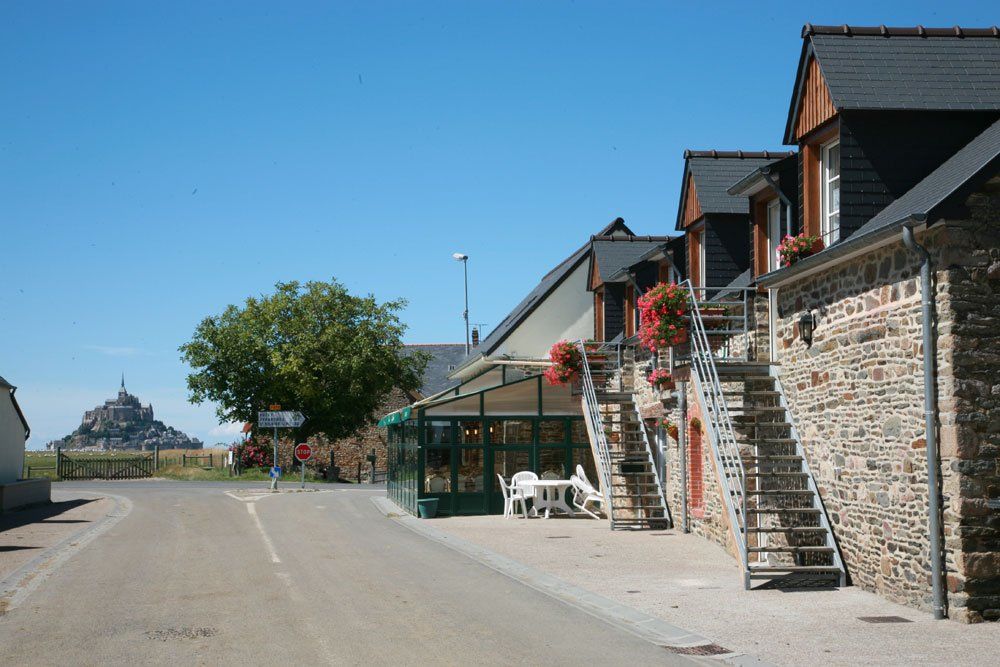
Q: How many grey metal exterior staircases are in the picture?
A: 2